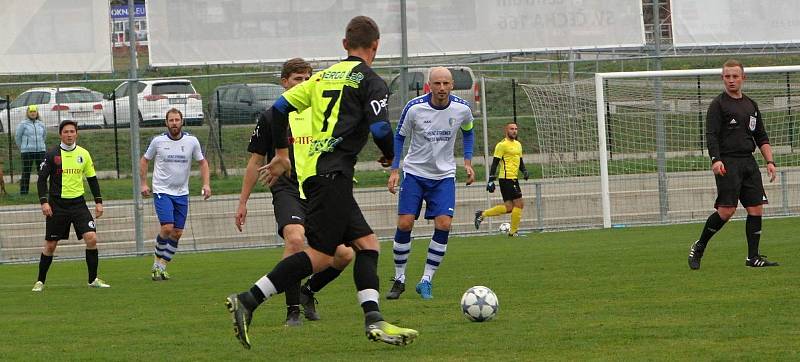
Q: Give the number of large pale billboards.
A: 3